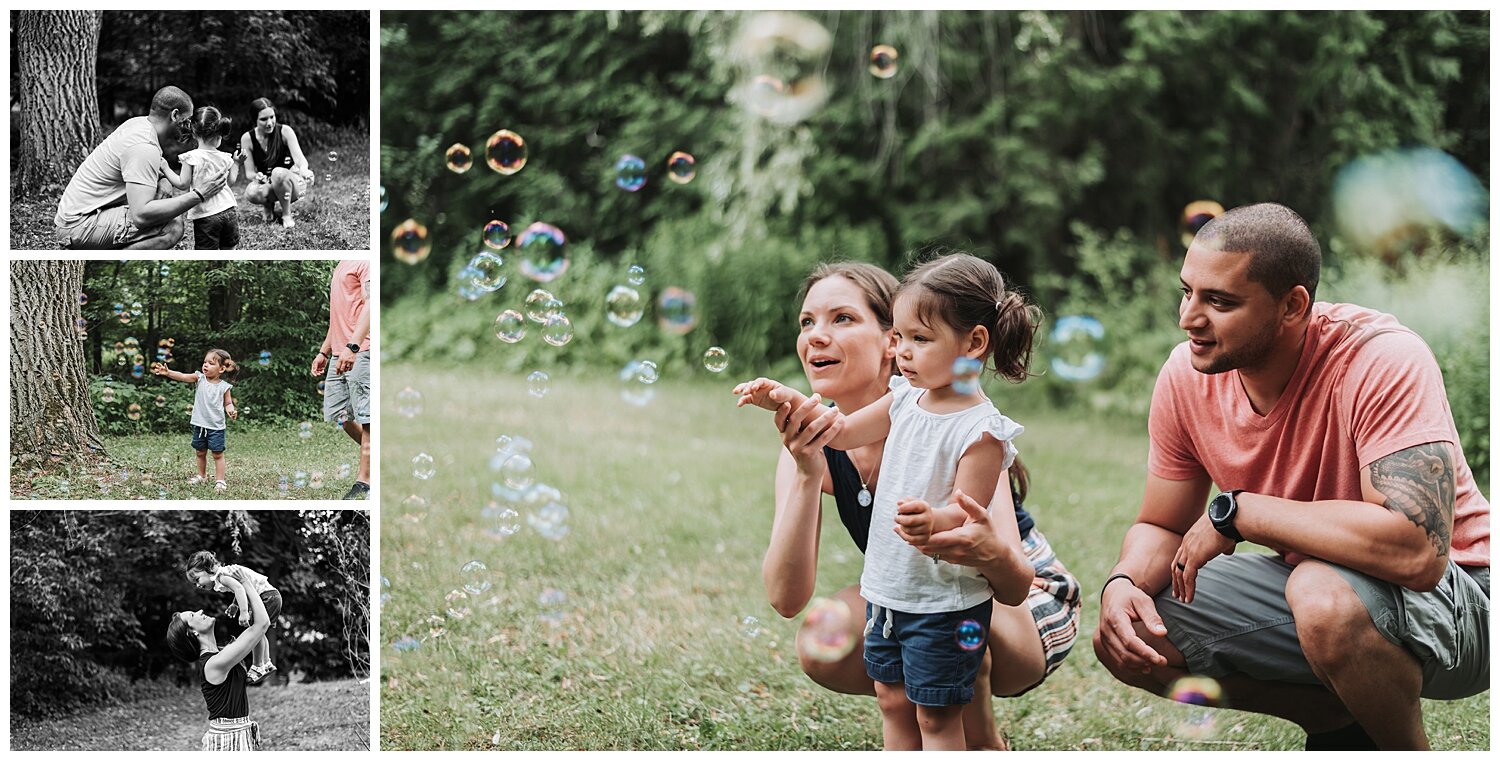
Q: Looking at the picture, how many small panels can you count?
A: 3